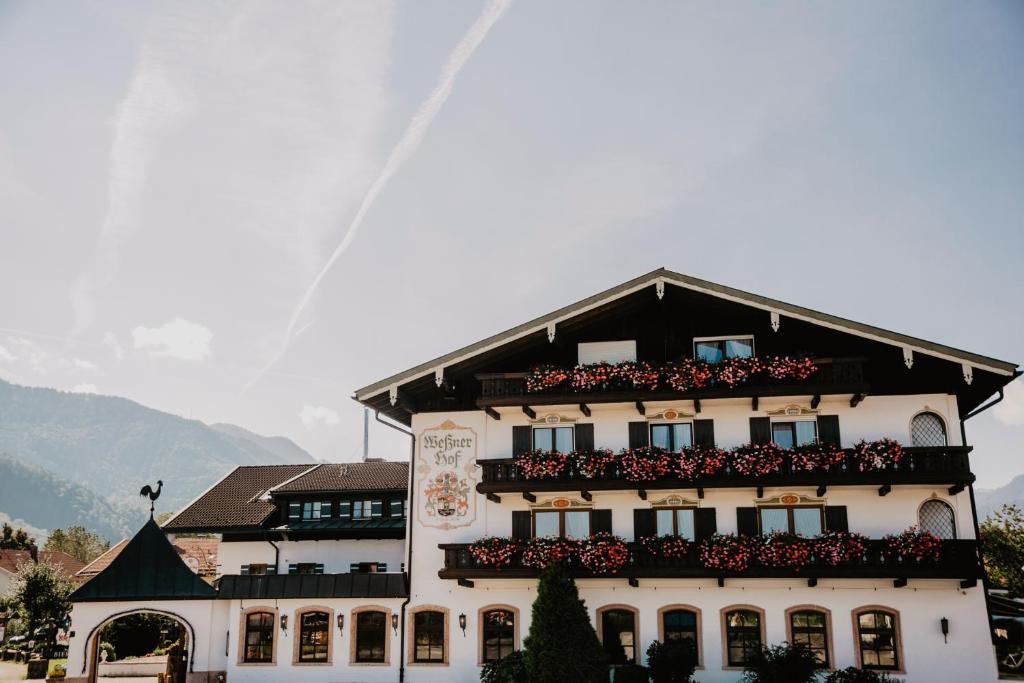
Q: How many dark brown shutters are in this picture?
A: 12